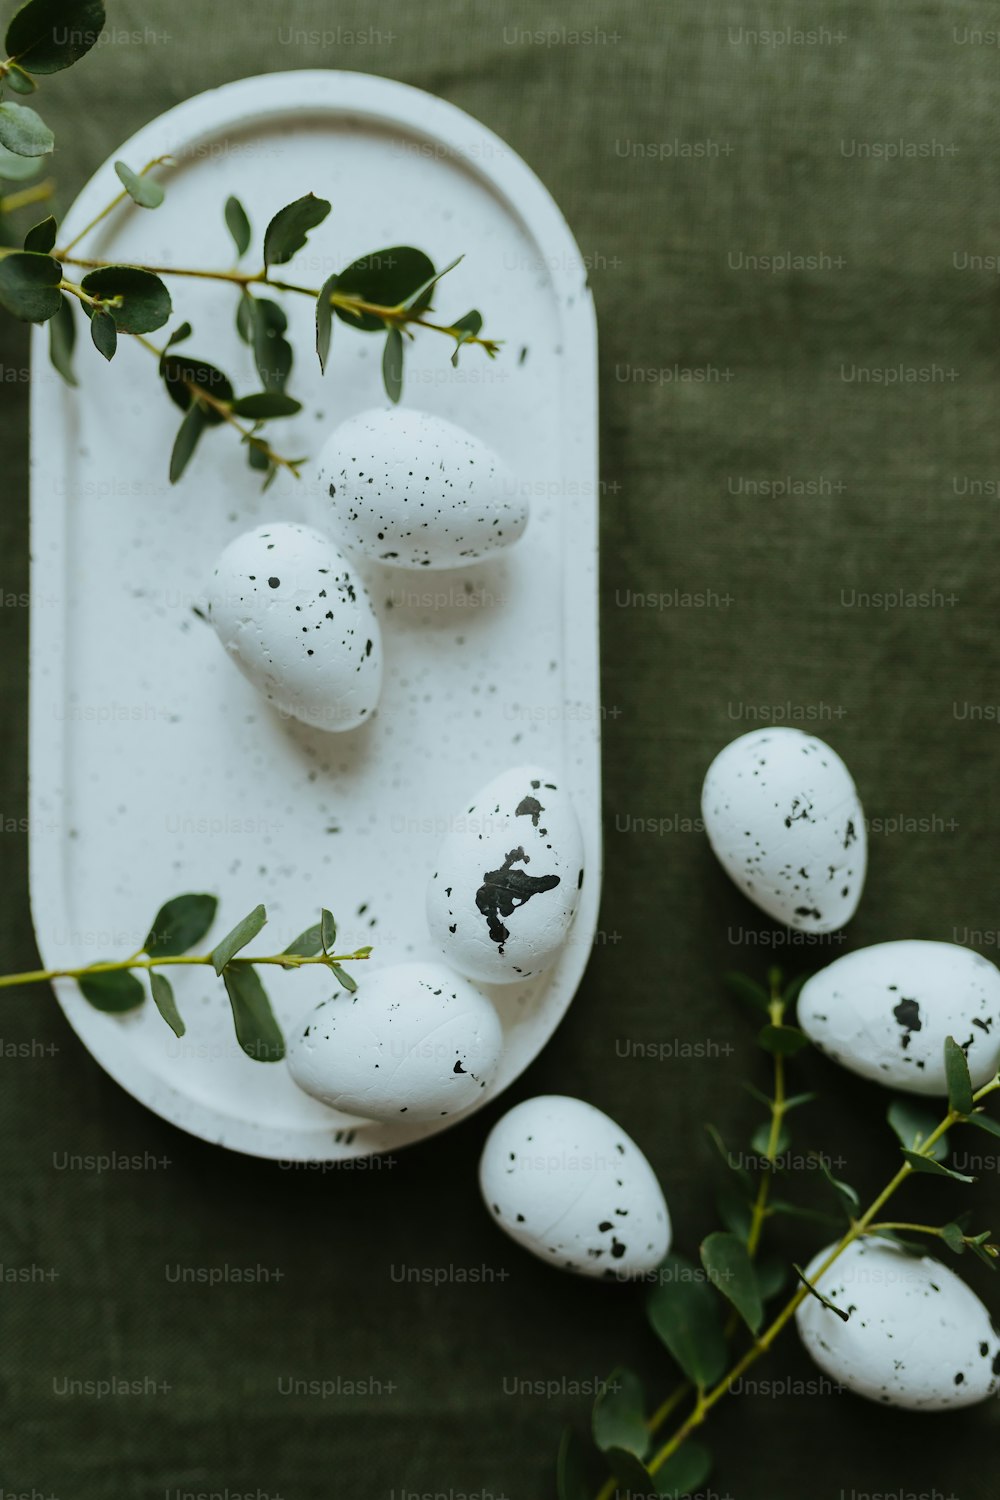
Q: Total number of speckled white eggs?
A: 8